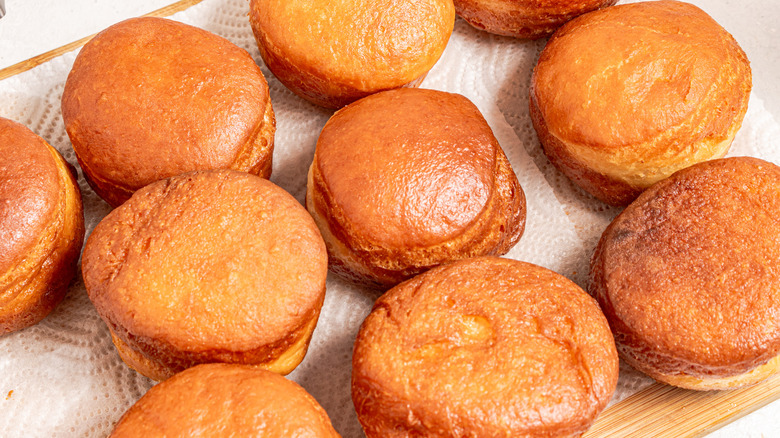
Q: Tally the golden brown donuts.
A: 10